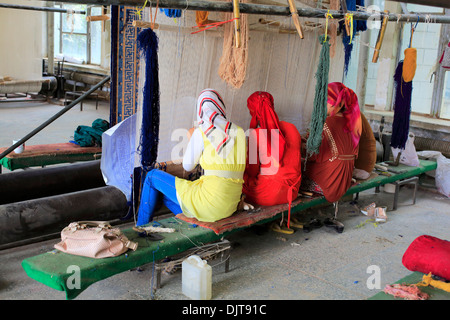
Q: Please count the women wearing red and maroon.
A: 2